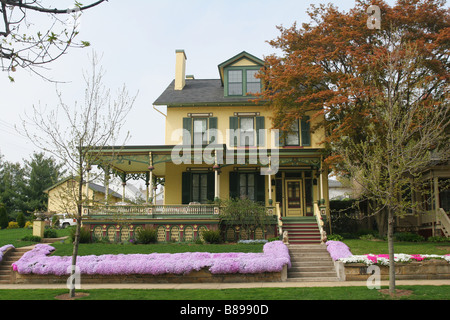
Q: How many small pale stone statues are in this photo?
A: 2